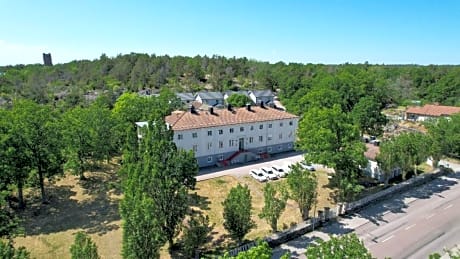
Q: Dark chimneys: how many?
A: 5